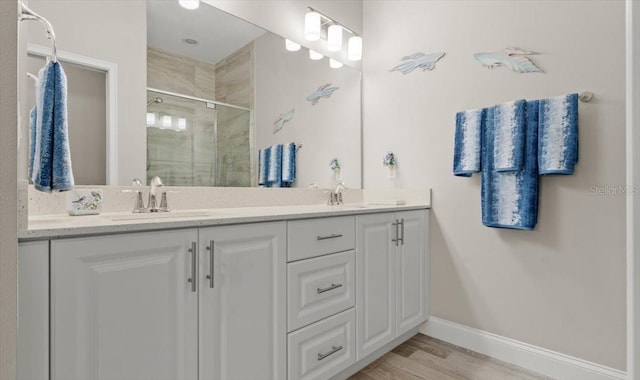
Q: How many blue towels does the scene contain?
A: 5